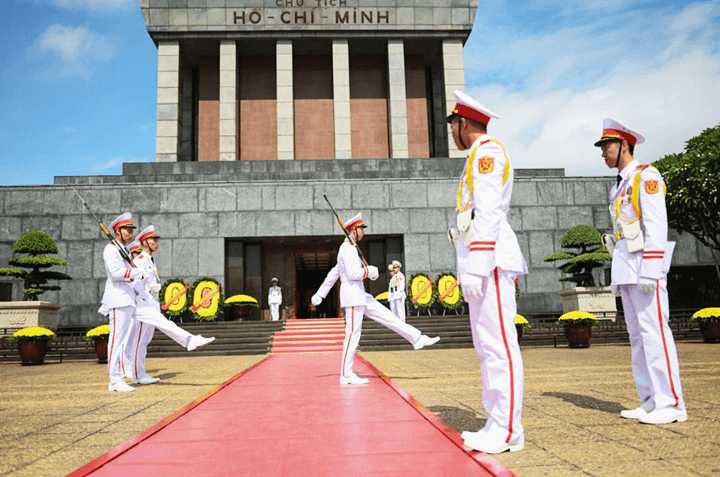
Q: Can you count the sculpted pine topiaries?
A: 2